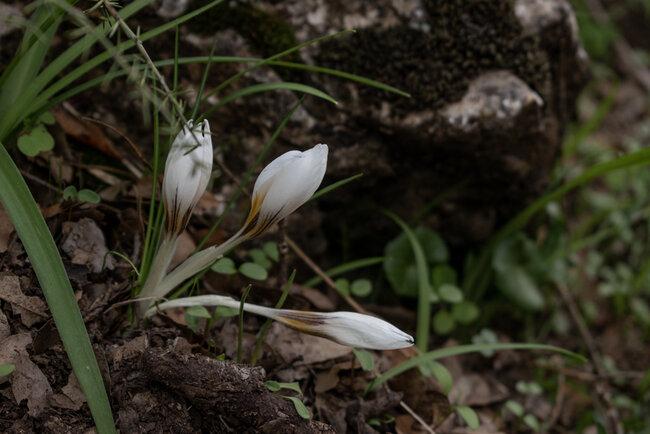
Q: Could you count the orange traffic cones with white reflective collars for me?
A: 0